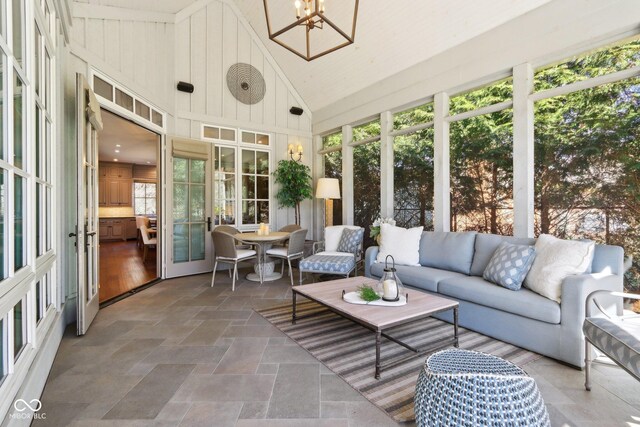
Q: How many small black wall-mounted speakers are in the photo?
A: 2